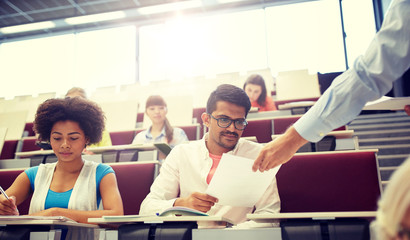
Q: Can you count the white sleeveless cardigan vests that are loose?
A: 1